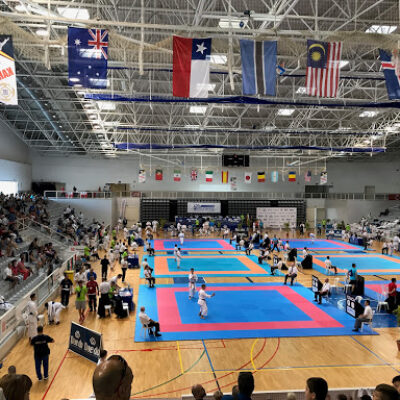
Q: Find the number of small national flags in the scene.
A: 10